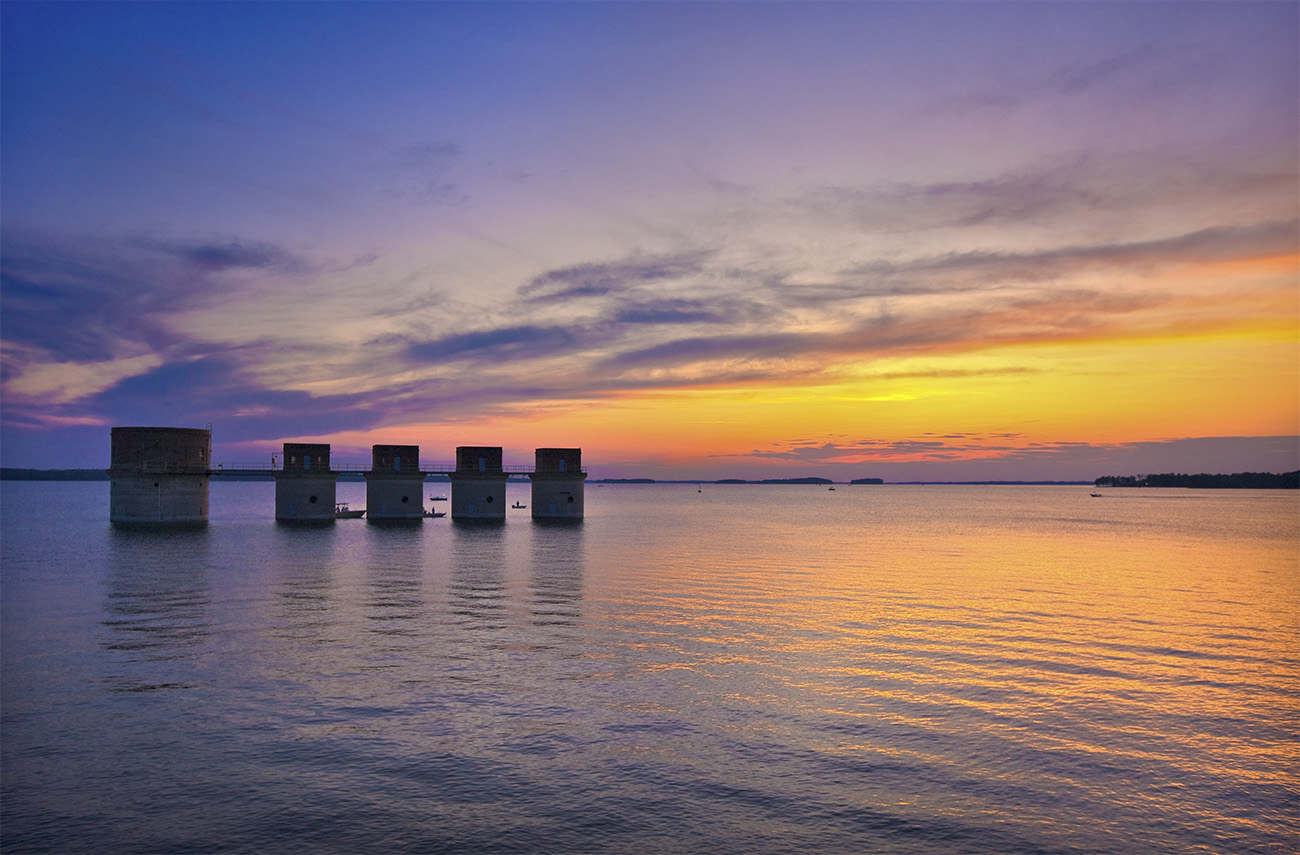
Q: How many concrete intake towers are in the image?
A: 5